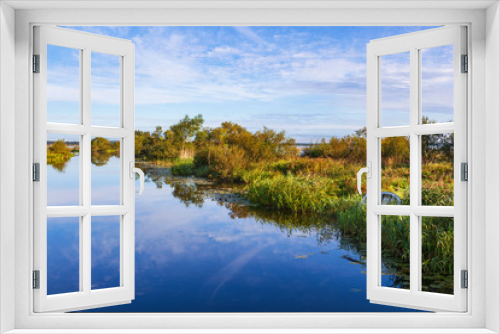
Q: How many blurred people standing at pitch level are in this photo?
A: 0